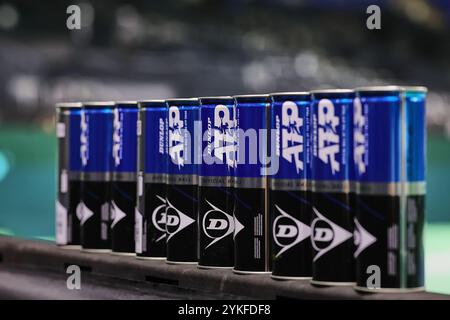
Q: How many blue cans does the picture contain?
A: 10